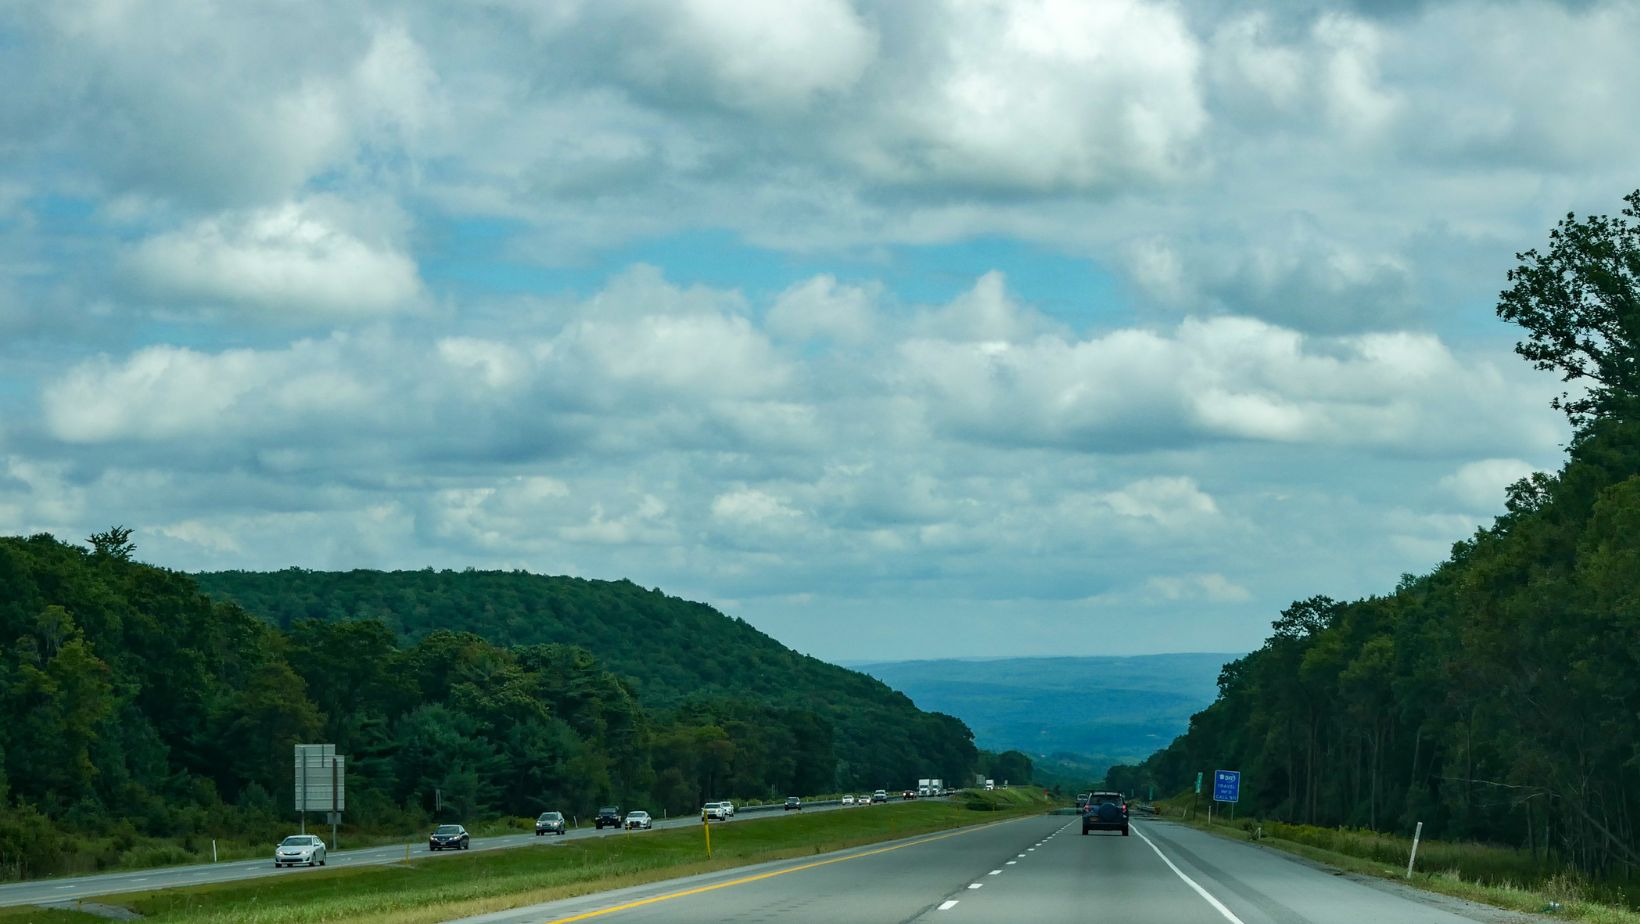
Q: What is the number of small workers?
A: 0